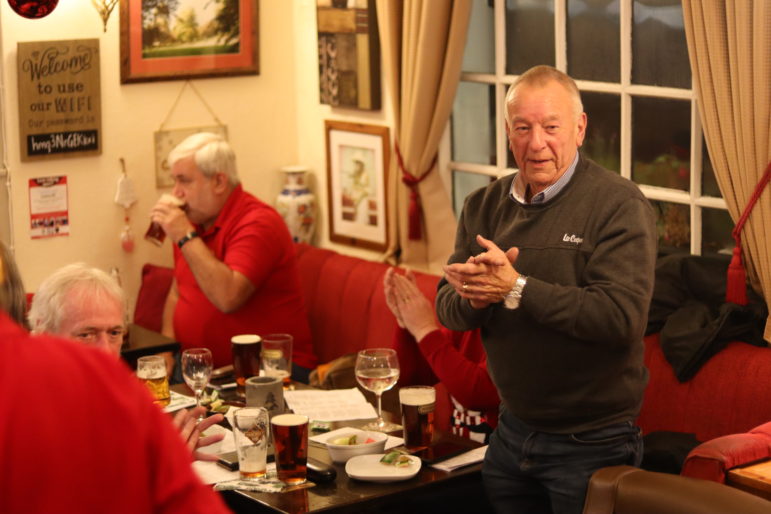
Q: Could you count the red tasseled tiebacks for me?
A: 2